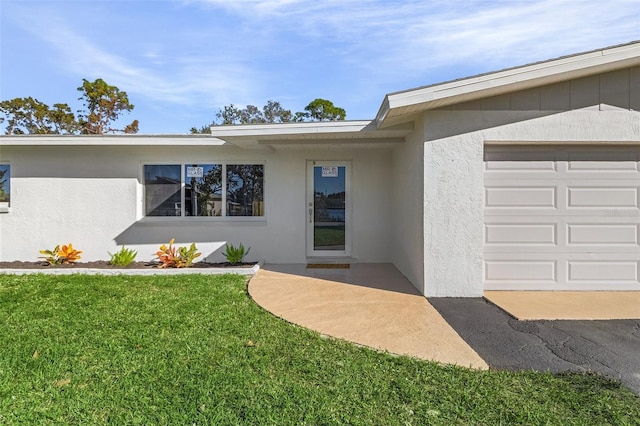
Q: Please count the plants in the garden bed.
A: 4